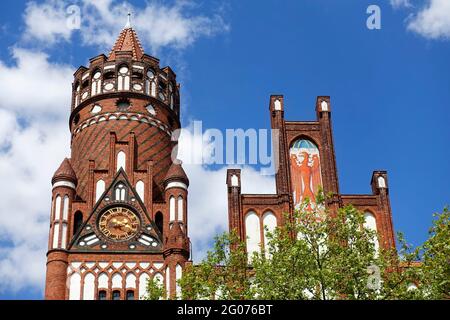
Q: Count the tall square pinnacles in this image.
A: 4